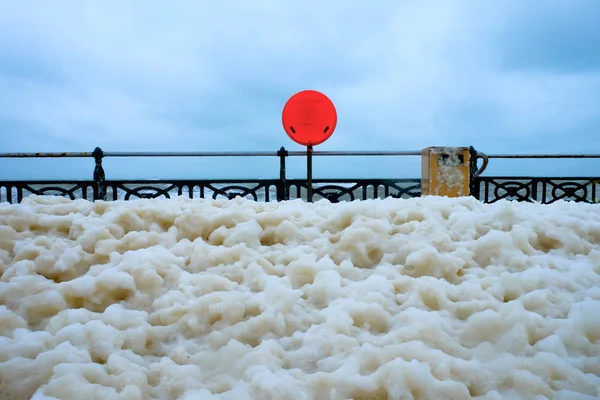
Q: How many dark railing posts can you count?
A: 3